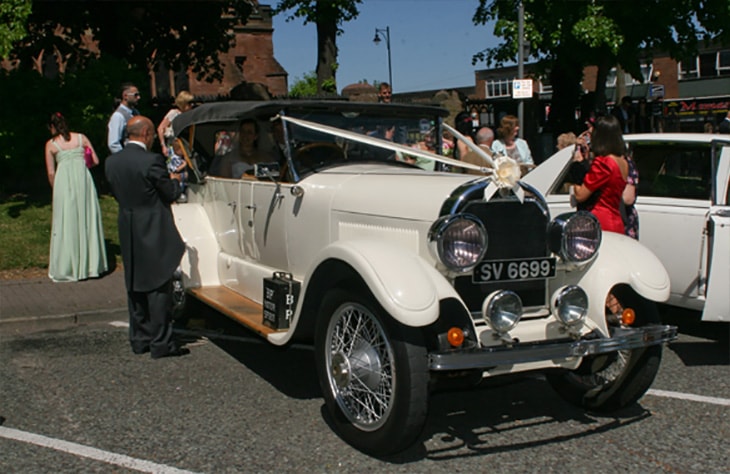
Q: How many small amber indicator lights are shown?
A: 2